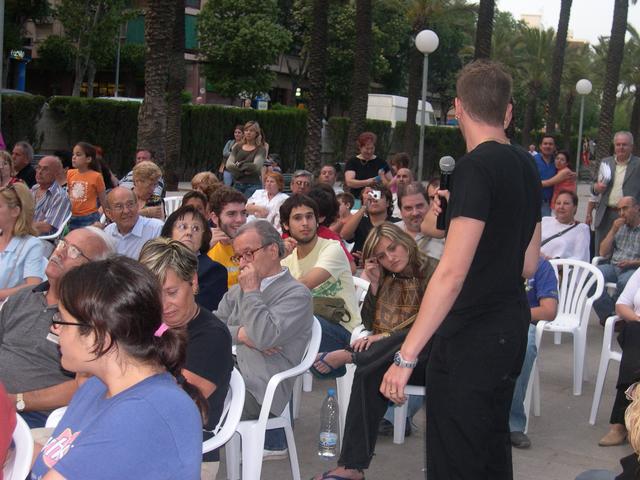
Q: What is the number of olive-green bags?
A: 1